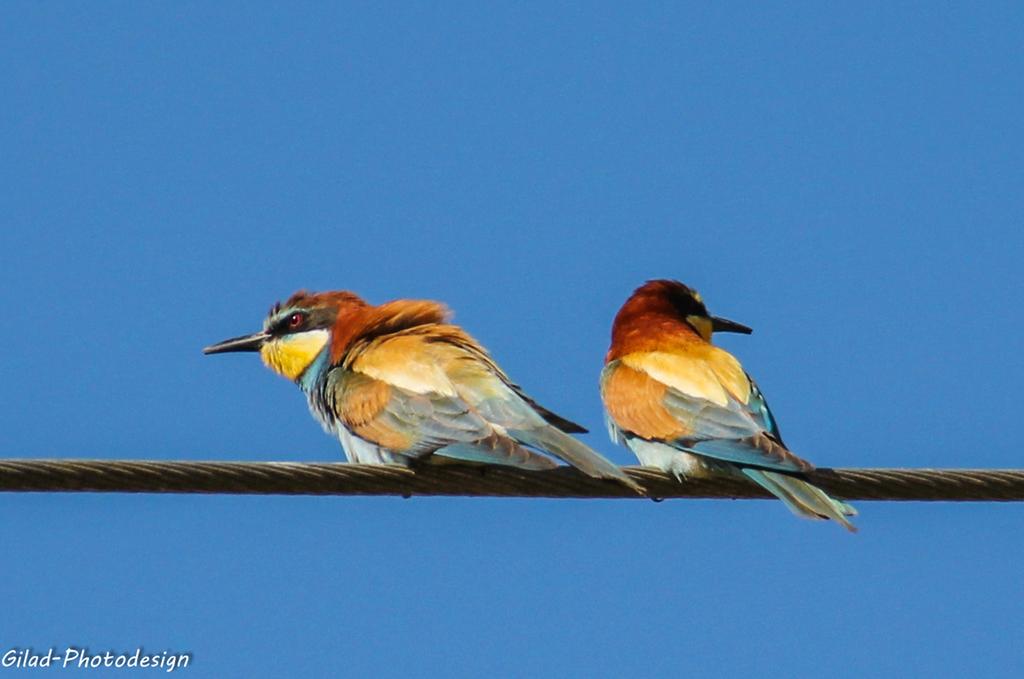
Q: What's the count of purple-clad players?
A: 0